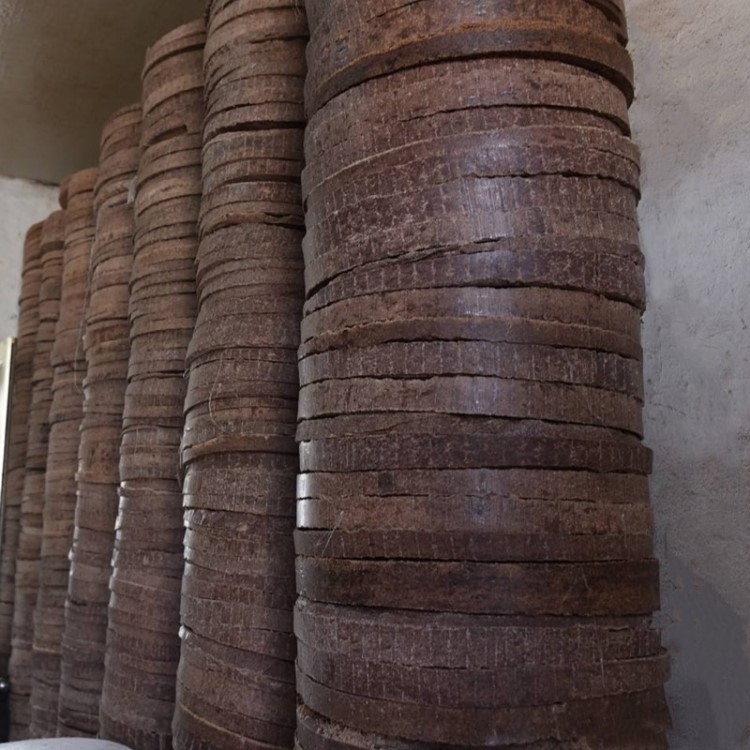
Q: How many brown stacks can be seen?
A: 7